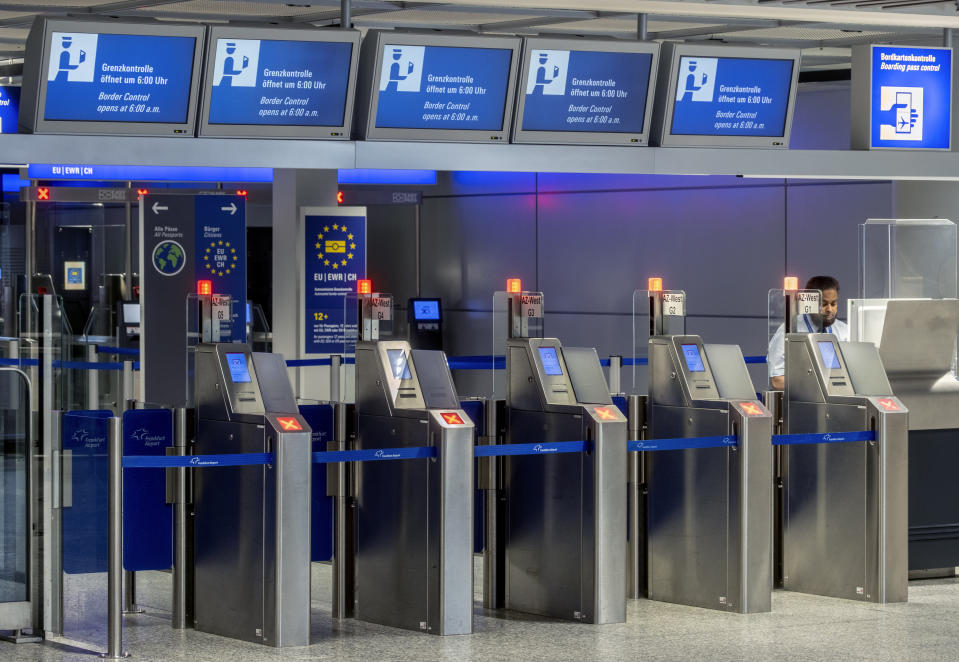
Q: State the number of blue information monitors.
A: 5